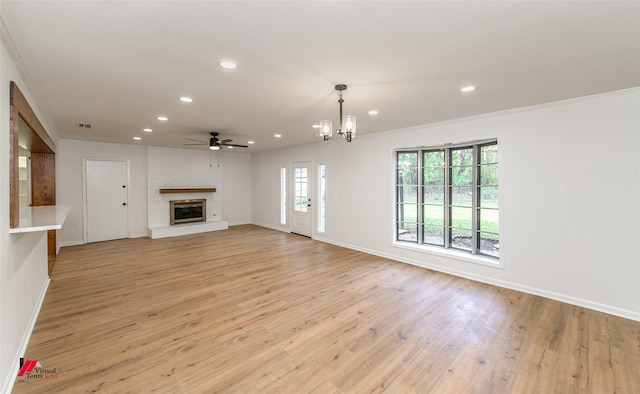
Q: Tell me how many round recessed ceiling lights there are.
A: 11